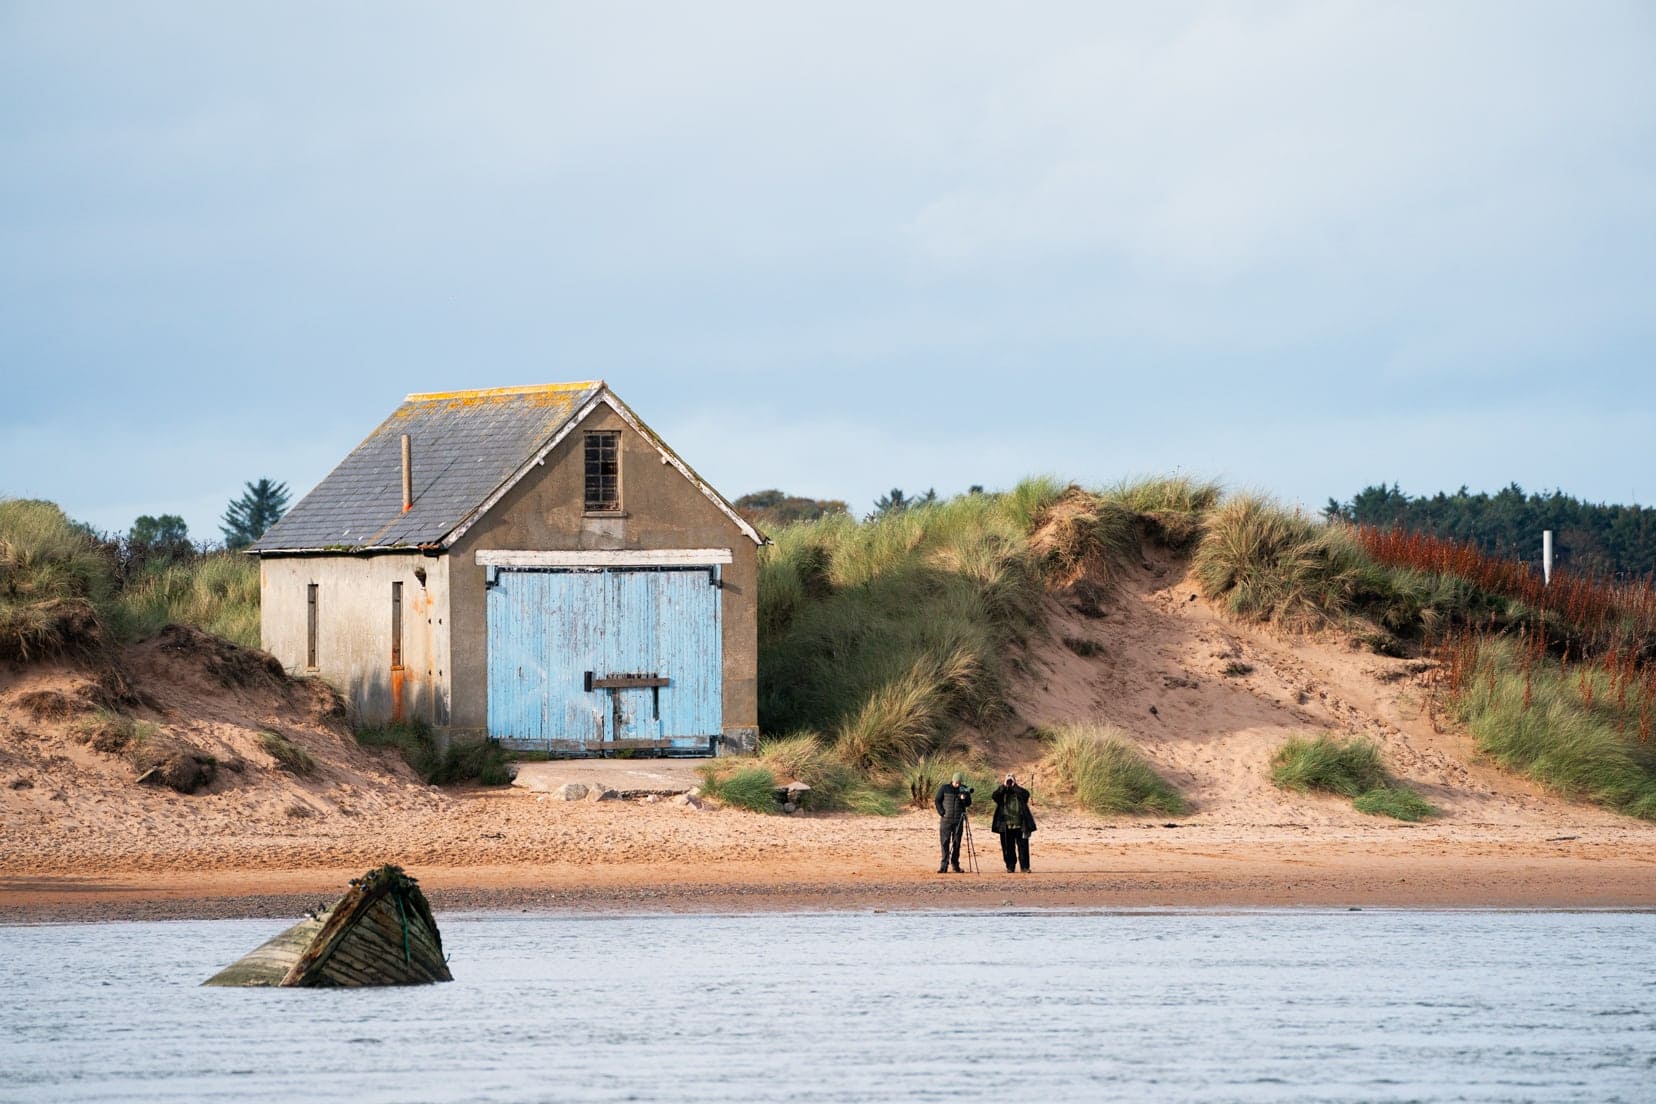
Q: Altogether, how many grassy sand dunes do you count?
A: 2